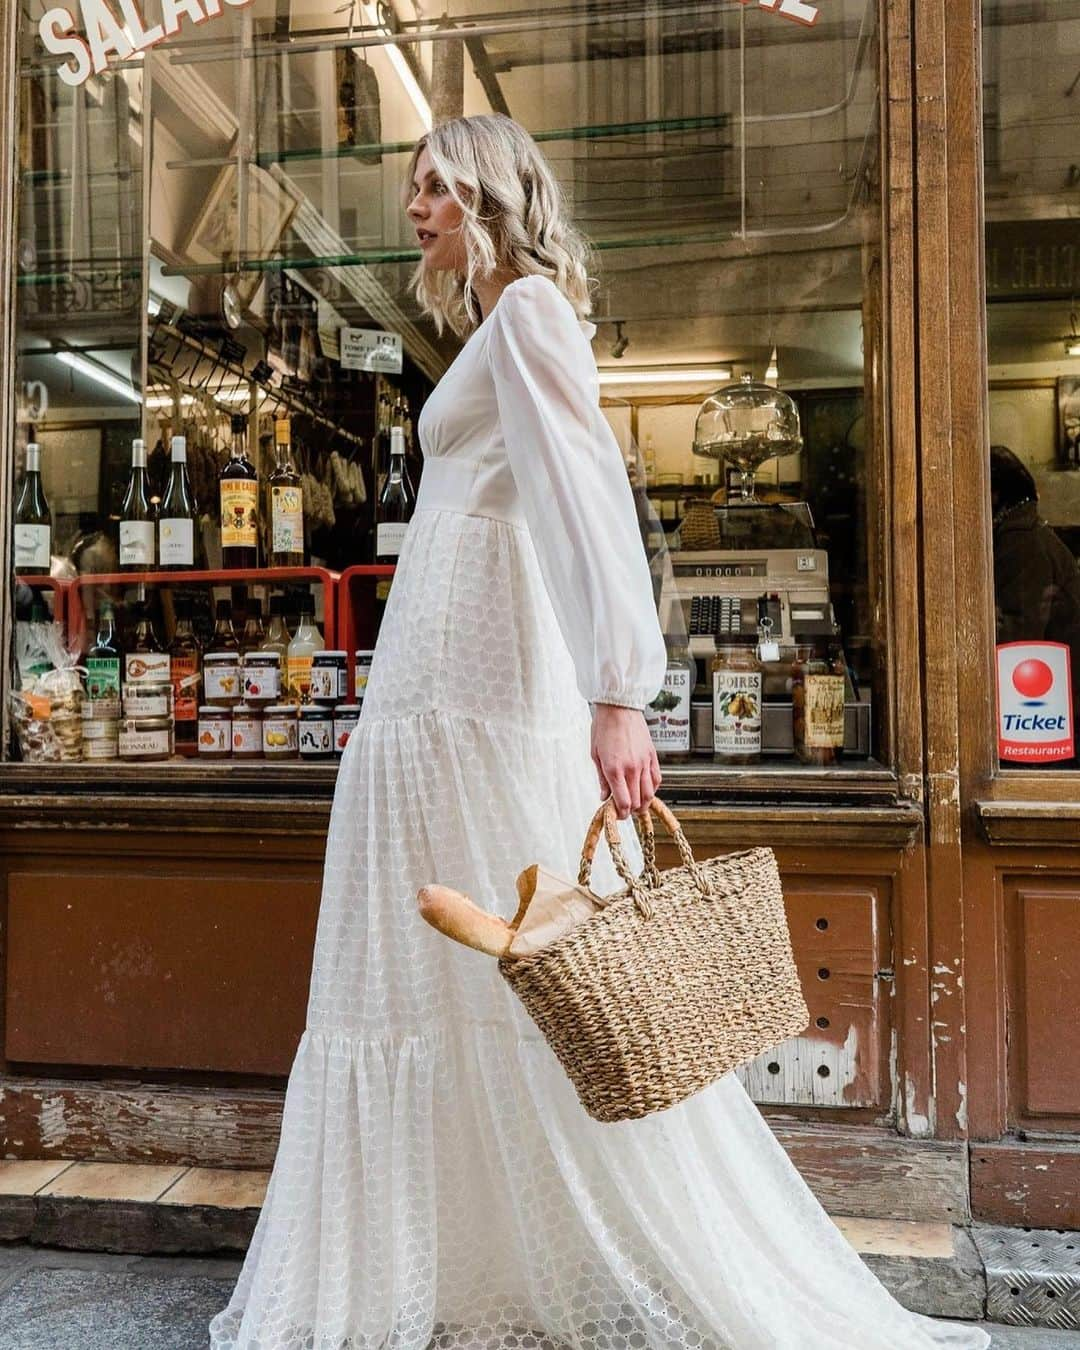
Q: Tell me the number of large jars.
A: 3